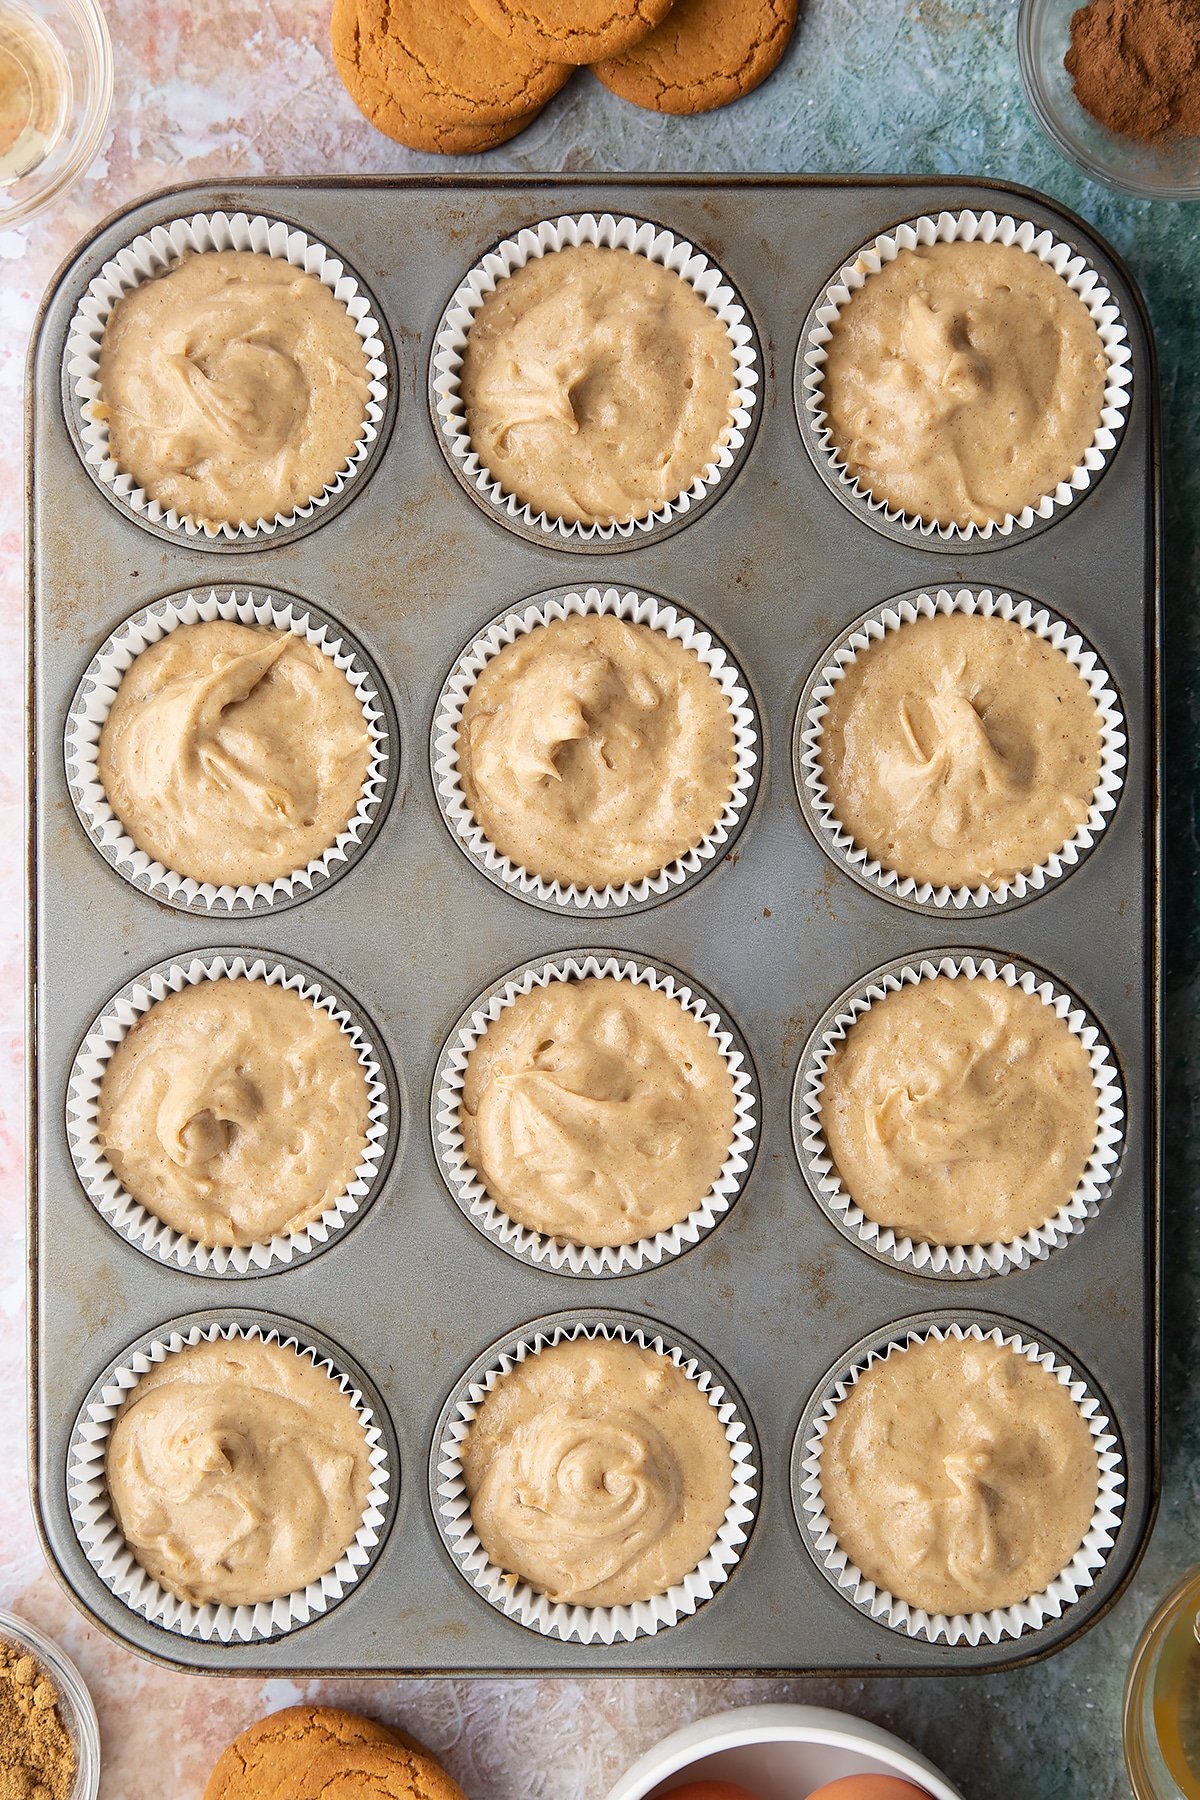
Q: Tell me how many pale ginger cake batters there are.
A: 12